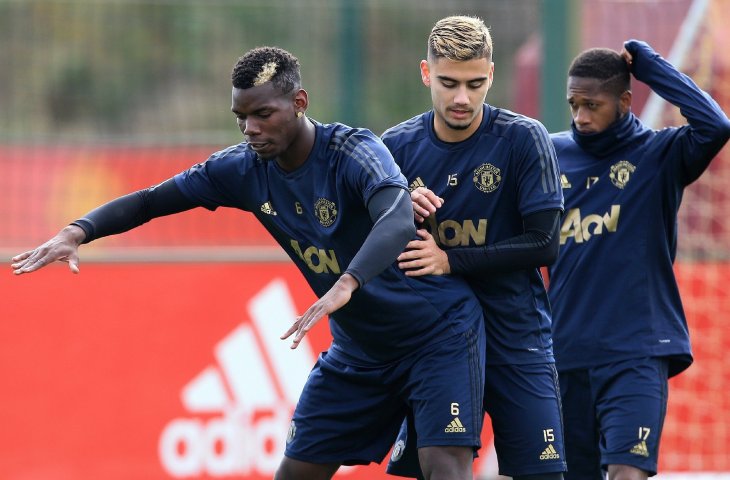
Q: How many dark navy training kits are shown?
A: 3